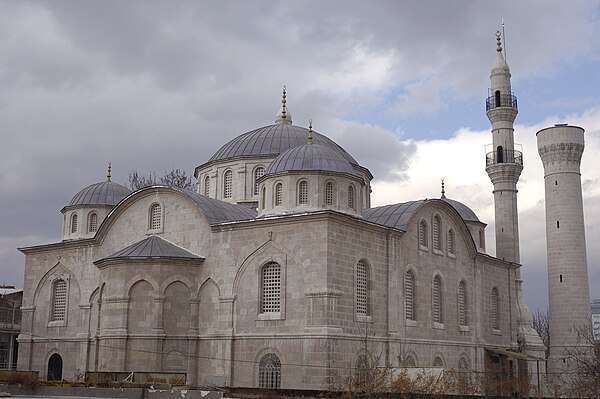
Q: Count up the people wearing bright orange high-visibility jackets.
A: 0